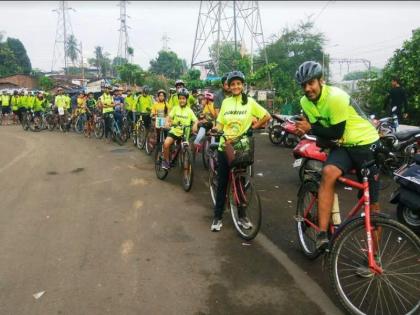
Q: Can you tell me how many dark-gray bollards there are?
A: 0